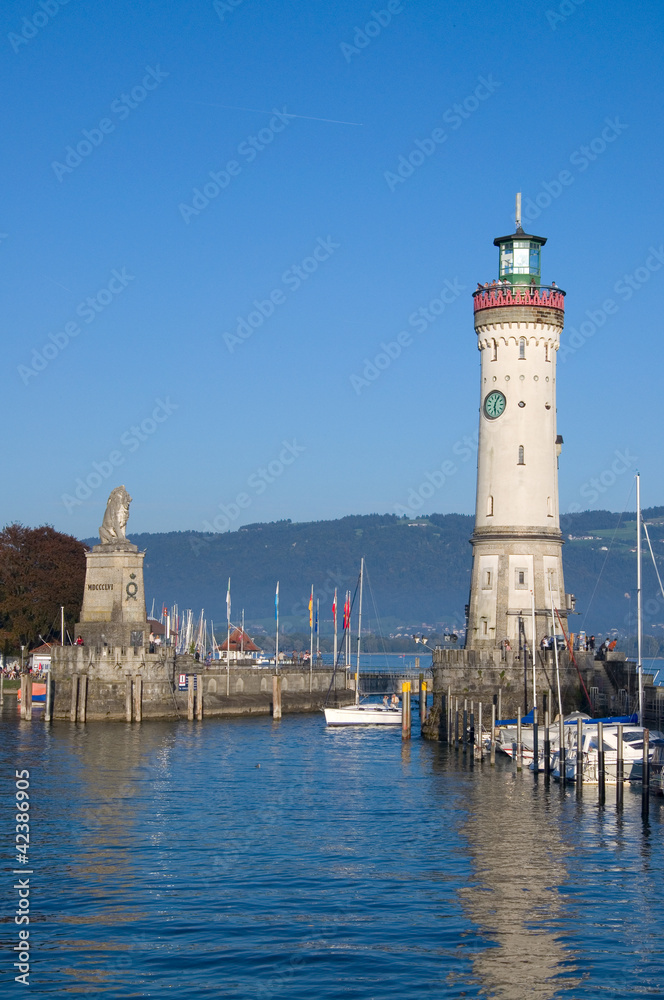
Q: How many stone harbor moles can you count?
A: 2